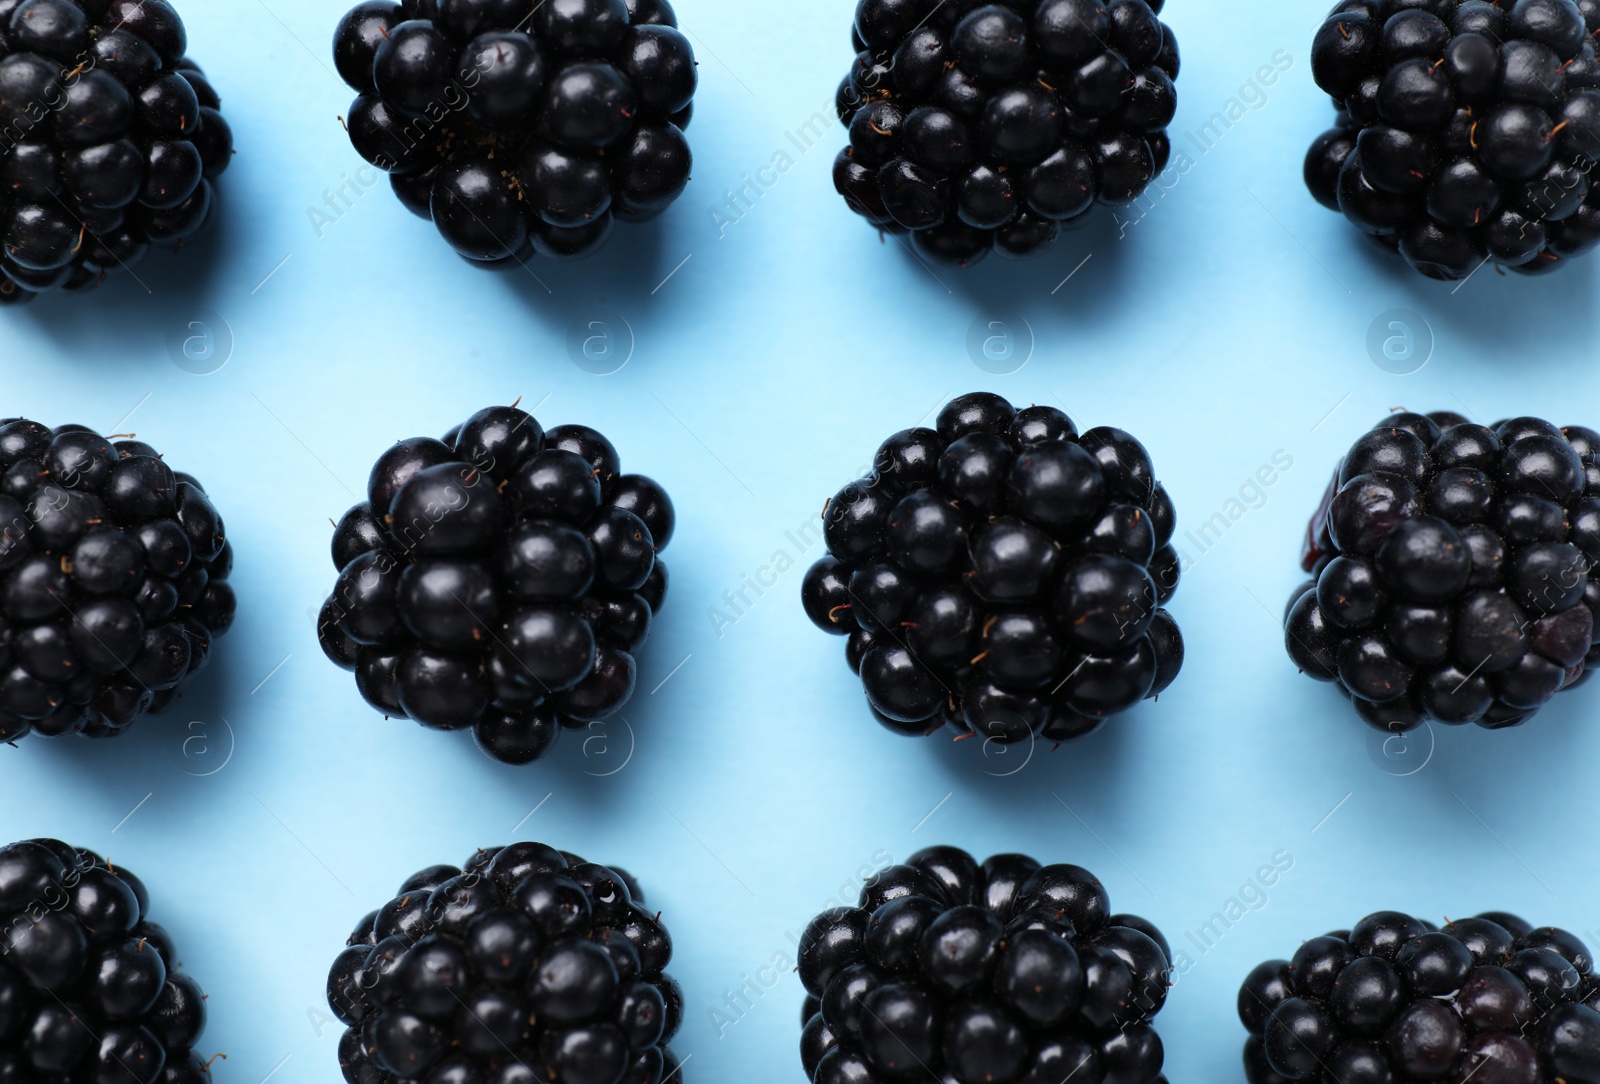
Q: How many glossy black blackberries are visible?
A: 12